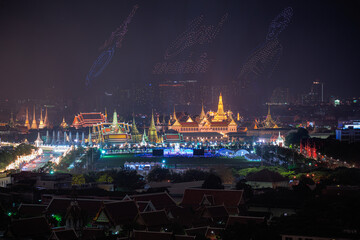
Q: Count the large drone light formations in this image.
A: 3